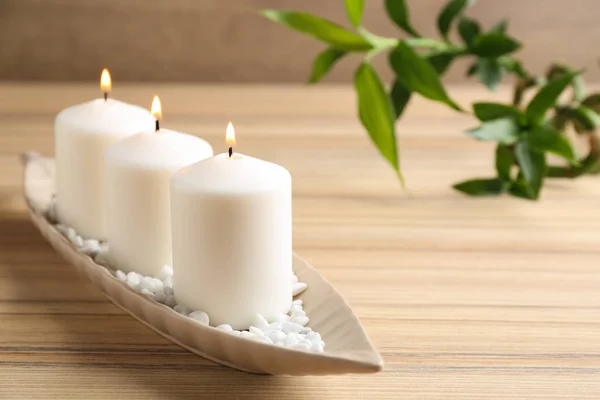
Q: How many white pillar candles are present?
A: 3